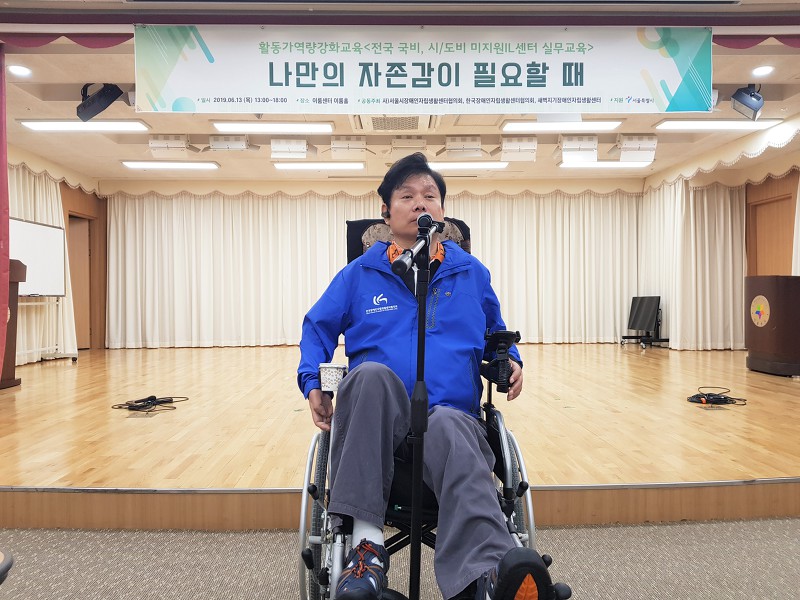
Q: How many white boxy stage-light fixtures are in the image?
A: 9